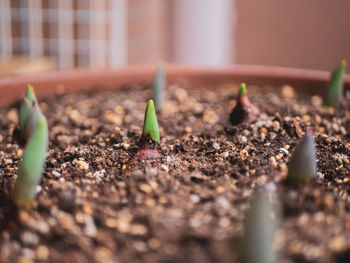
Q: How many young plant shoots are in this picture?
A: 8